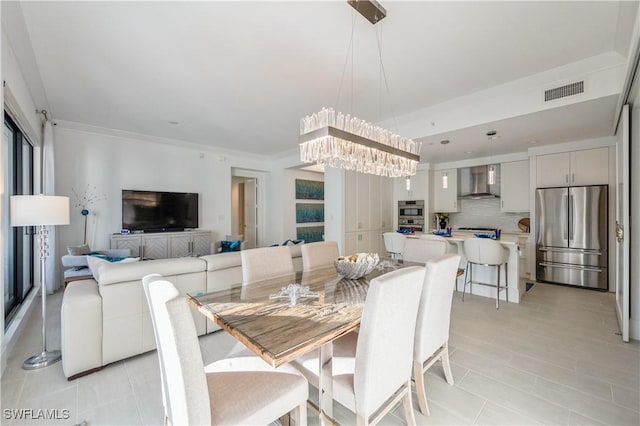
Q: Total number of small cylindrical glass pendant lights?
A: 3